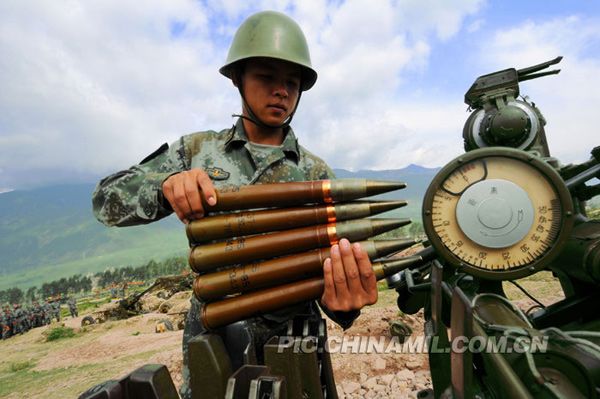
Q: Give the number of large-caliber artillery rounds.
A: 5